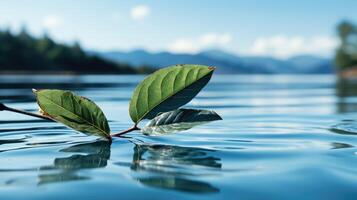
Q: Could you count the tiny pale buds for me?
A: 0